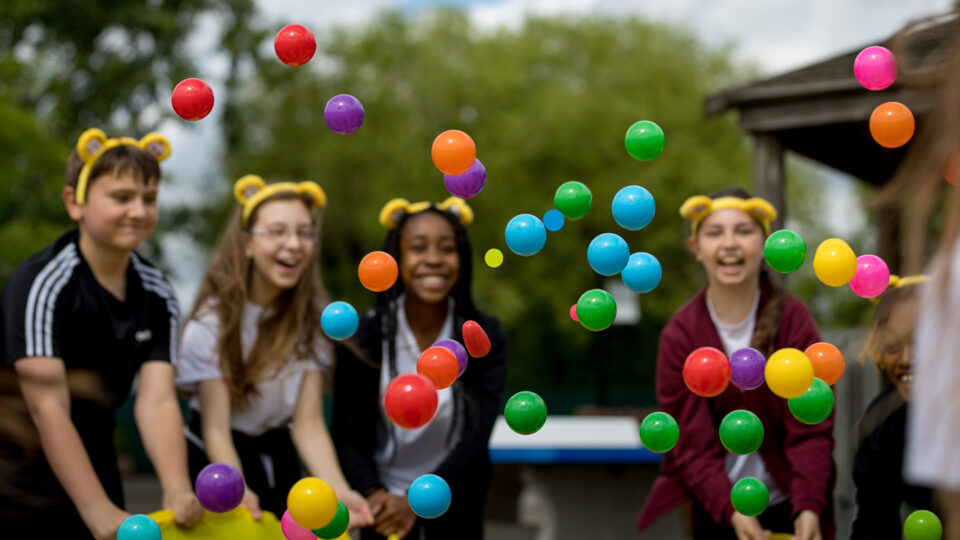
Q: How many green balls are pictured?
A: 11